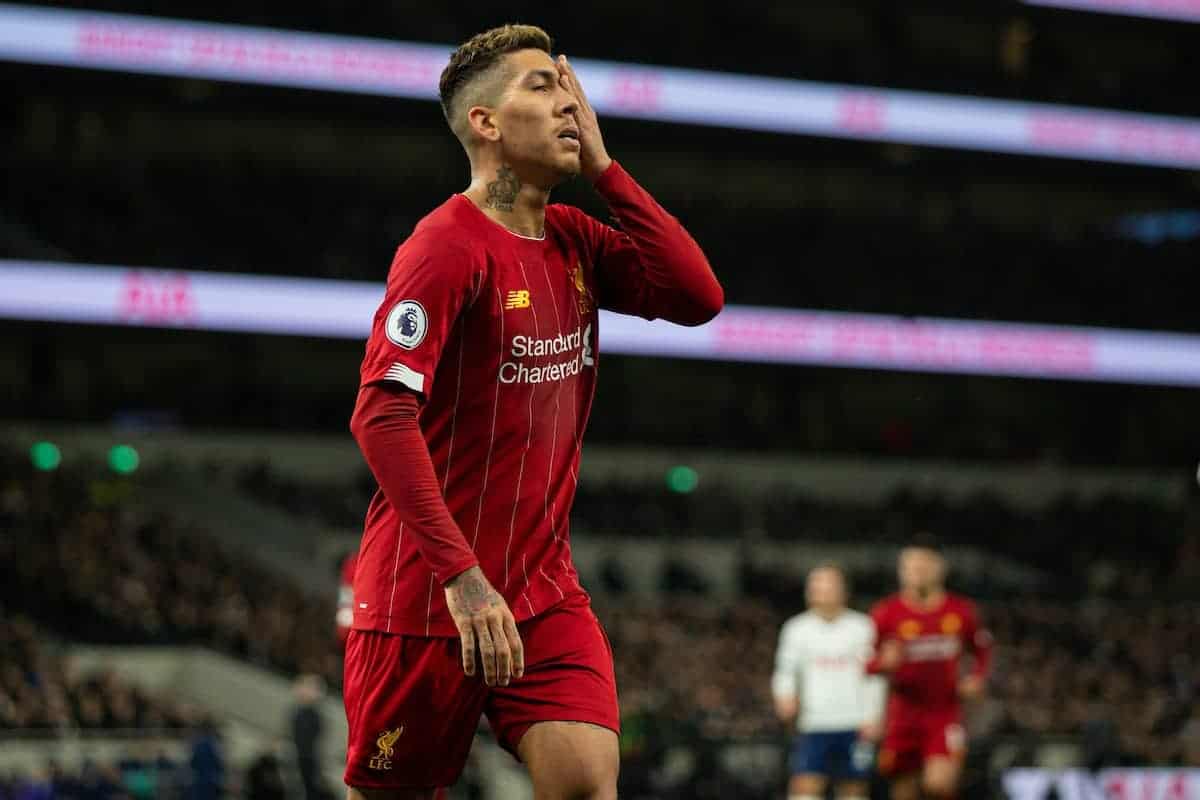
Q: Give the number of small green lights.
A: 3